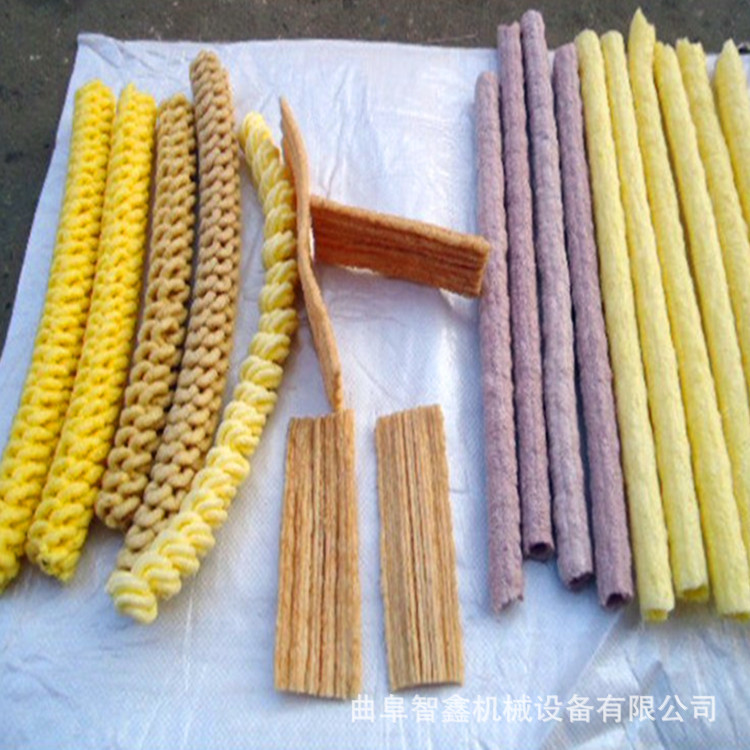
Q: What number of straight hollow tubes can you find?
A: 10